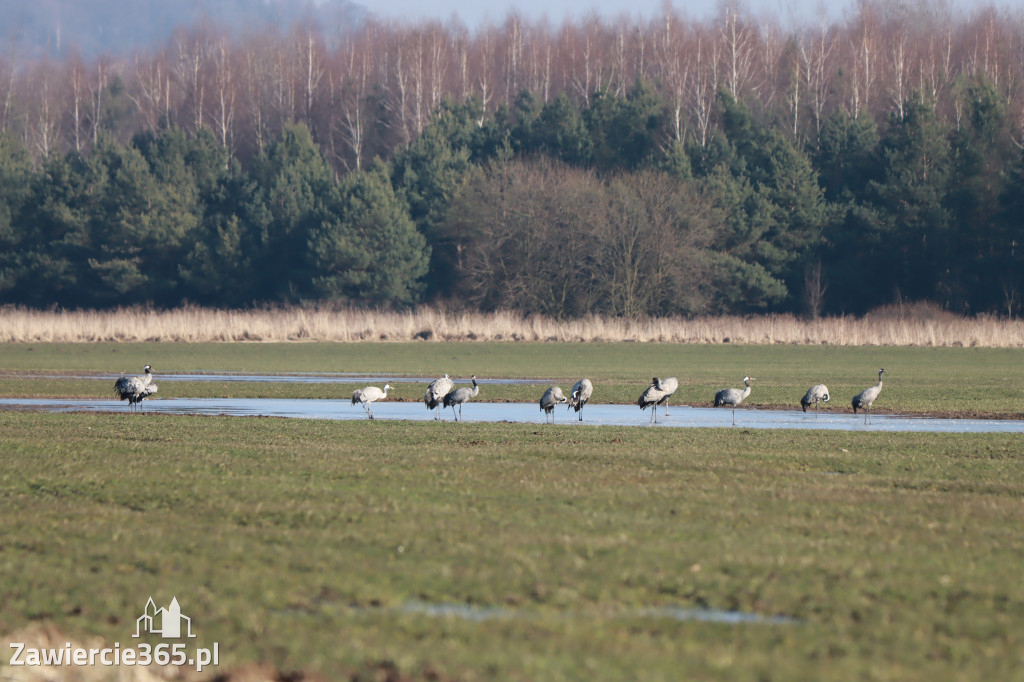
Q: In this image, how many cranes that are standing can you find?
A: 12